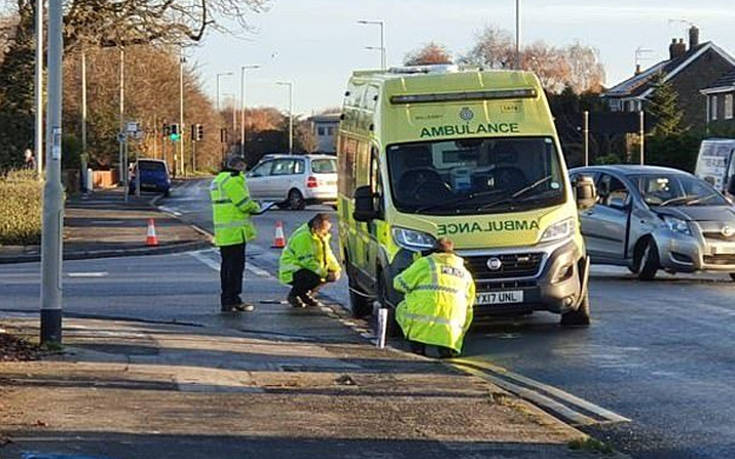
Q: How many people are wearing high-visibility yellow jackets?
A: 3